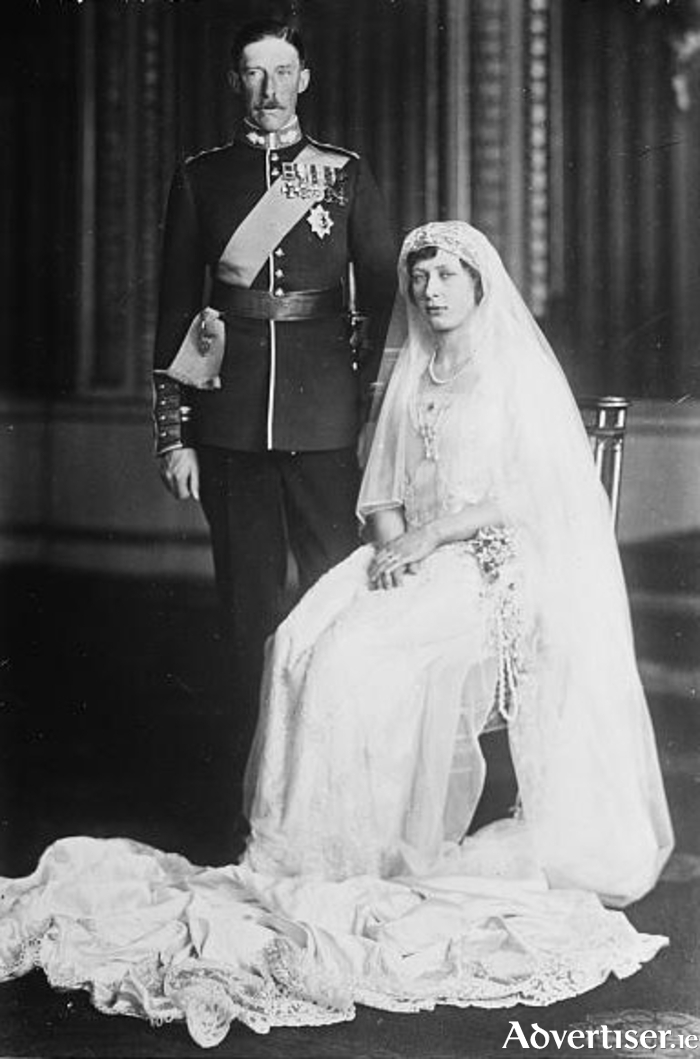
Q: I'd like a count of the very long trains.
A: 1